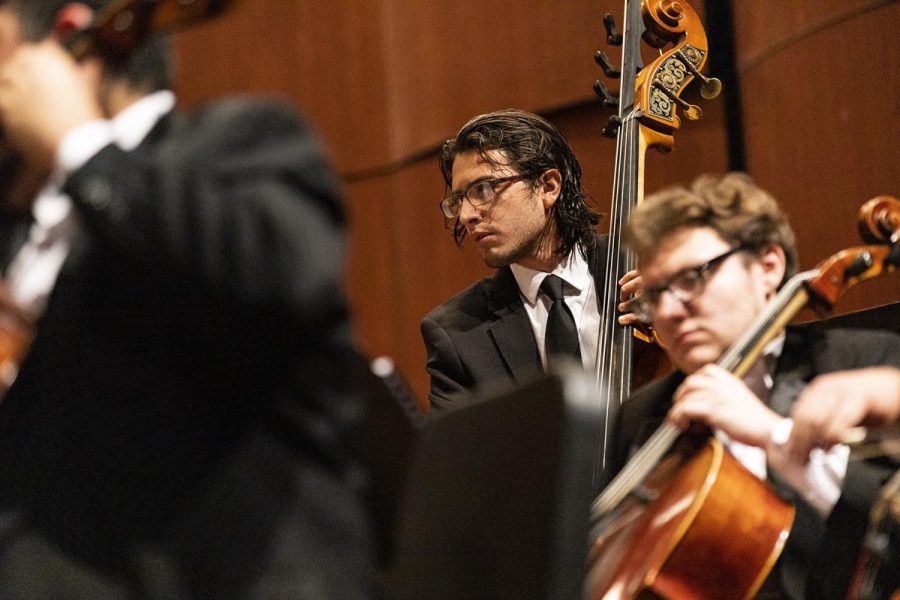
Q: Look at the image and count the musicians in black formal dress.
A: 3